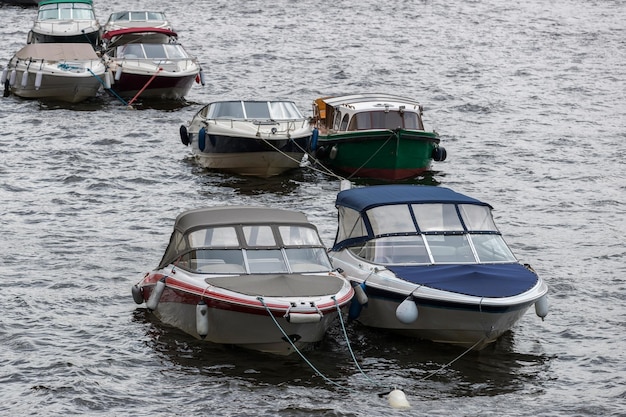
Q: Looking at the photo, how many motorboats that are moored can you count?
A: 8